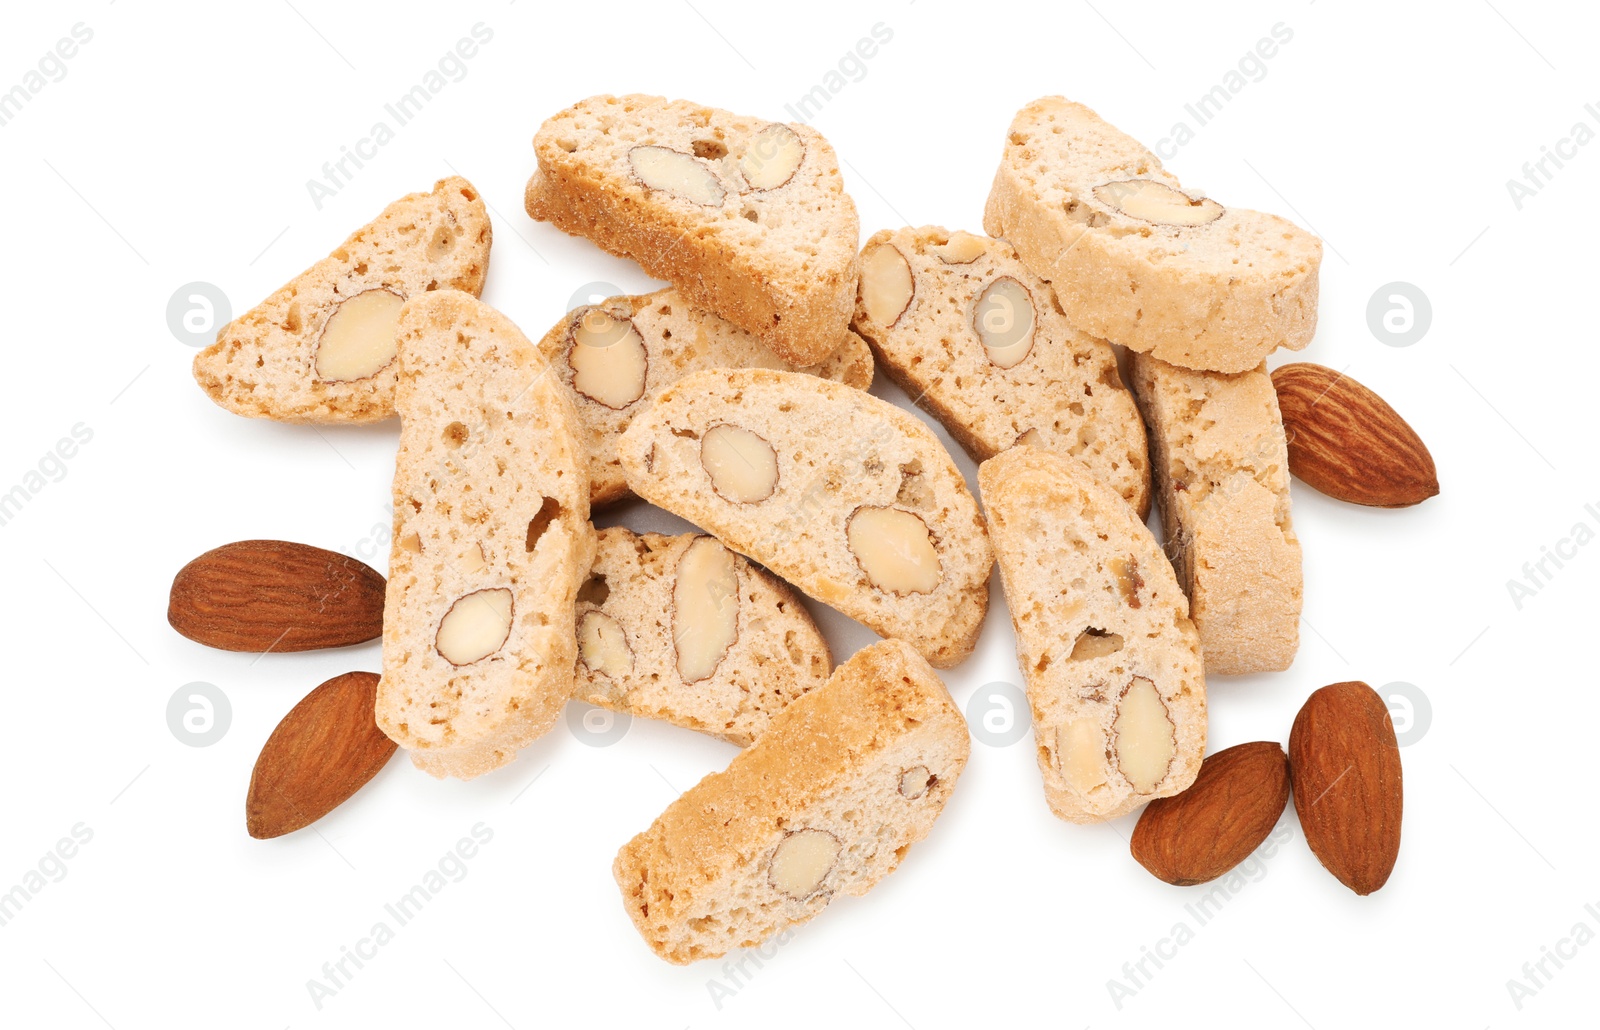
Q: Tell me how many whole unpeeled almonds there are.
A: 5